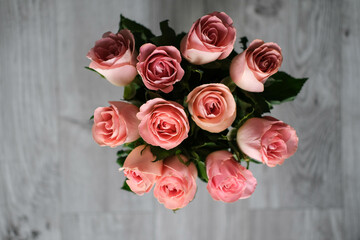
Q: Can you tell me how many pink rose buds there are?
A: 11